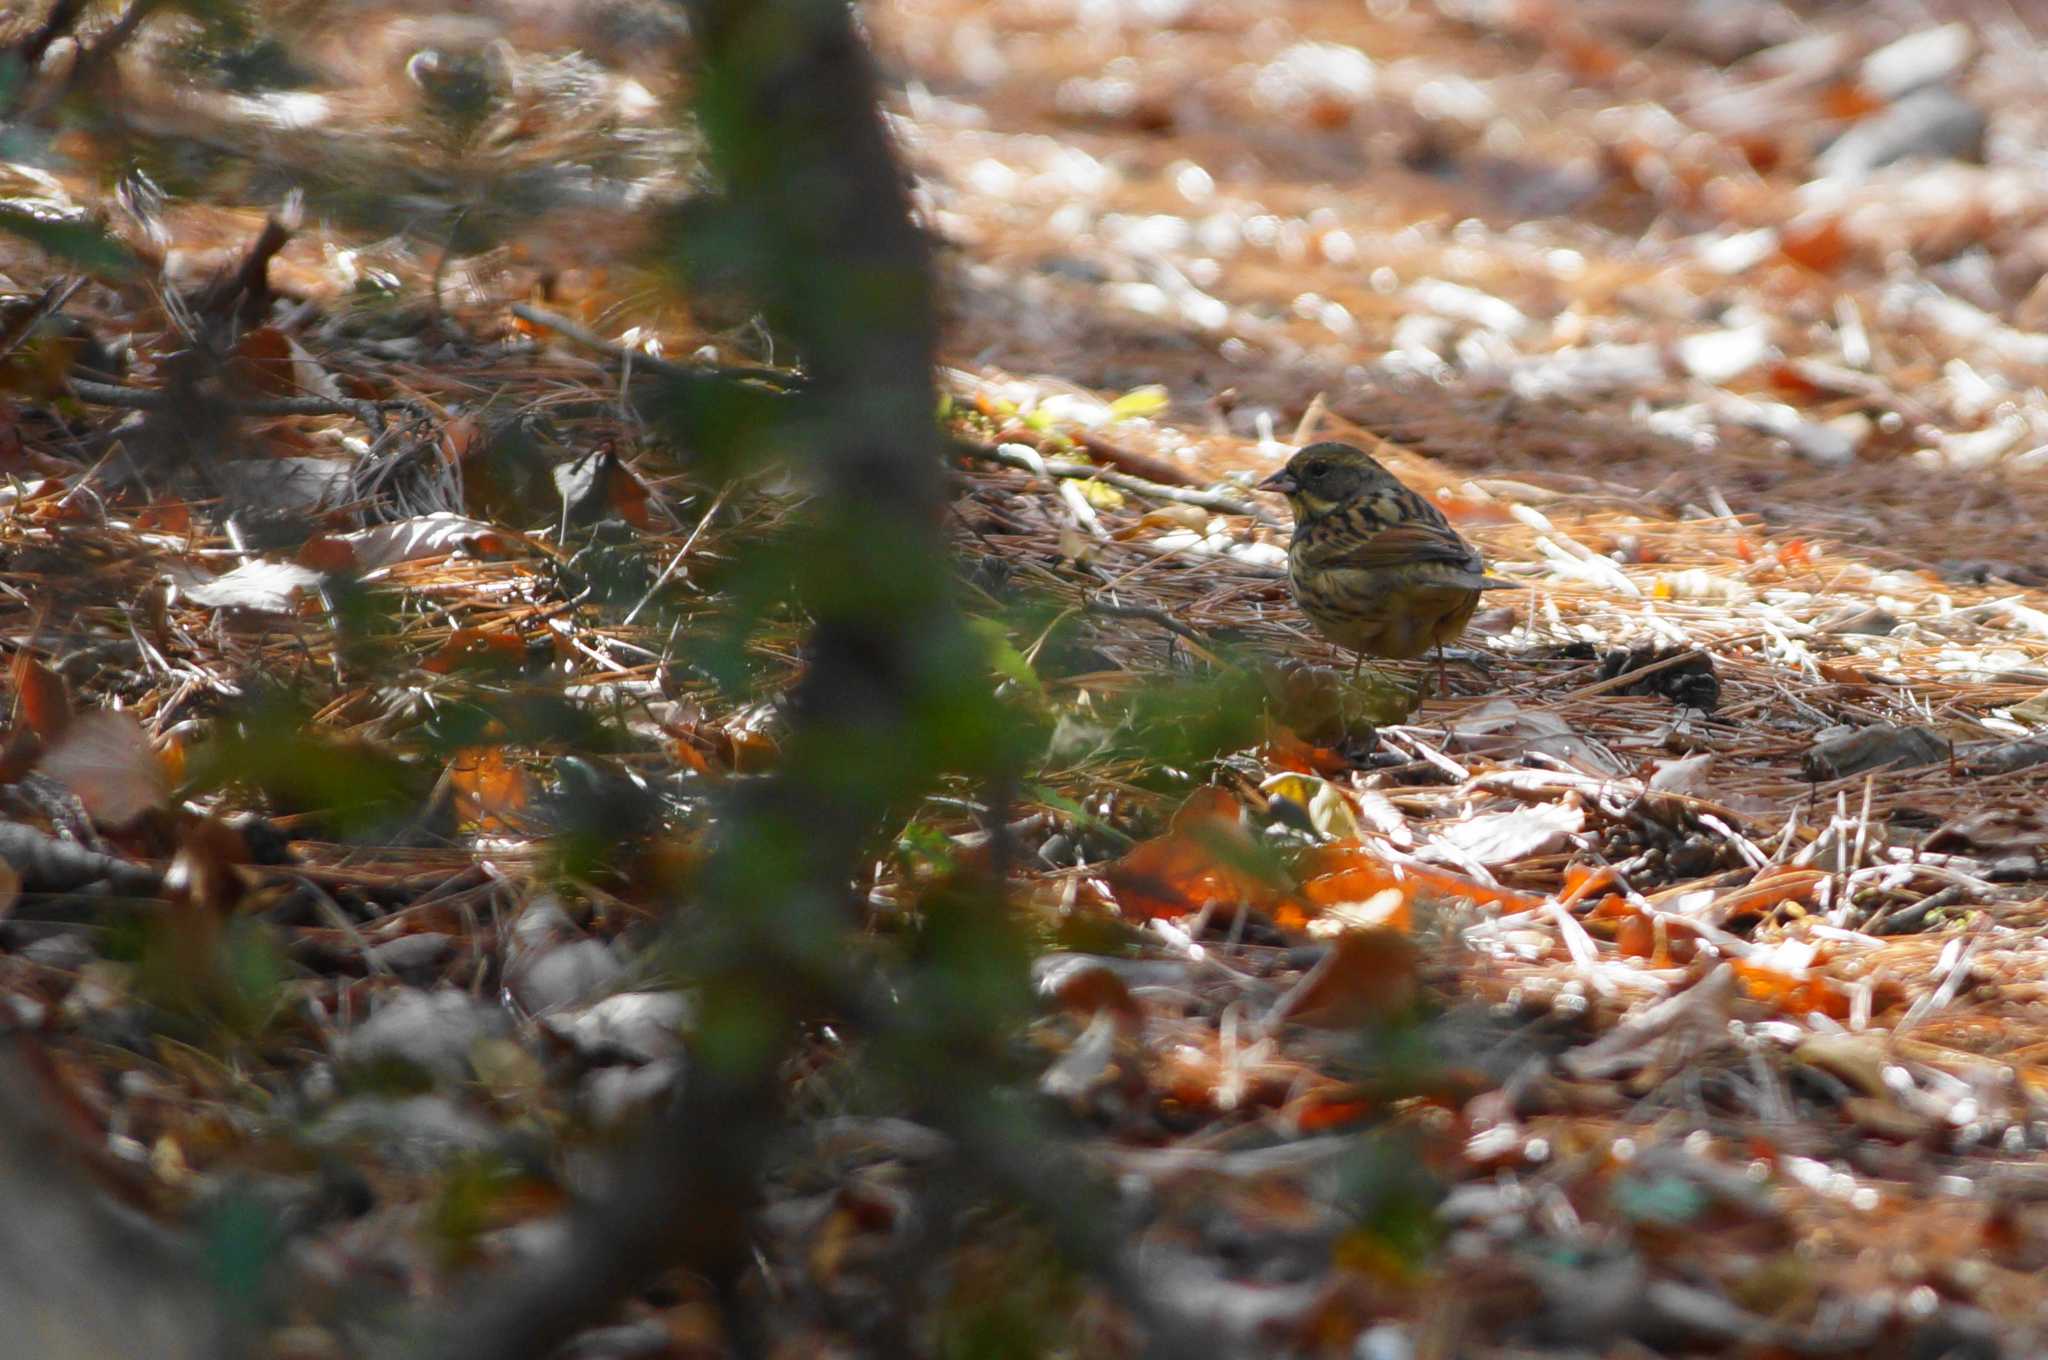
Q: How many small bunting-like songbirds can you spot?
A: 1